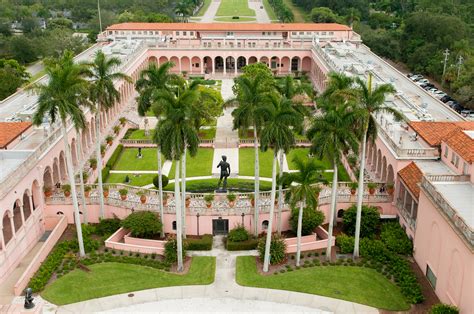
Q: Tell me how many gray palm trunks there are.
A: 12